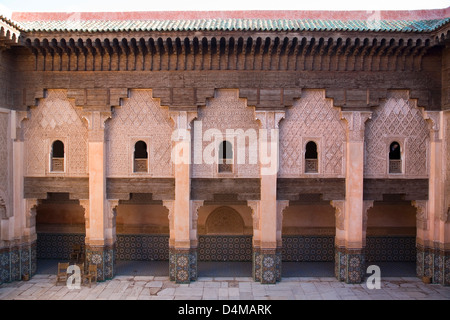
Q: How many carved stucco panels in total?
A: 5